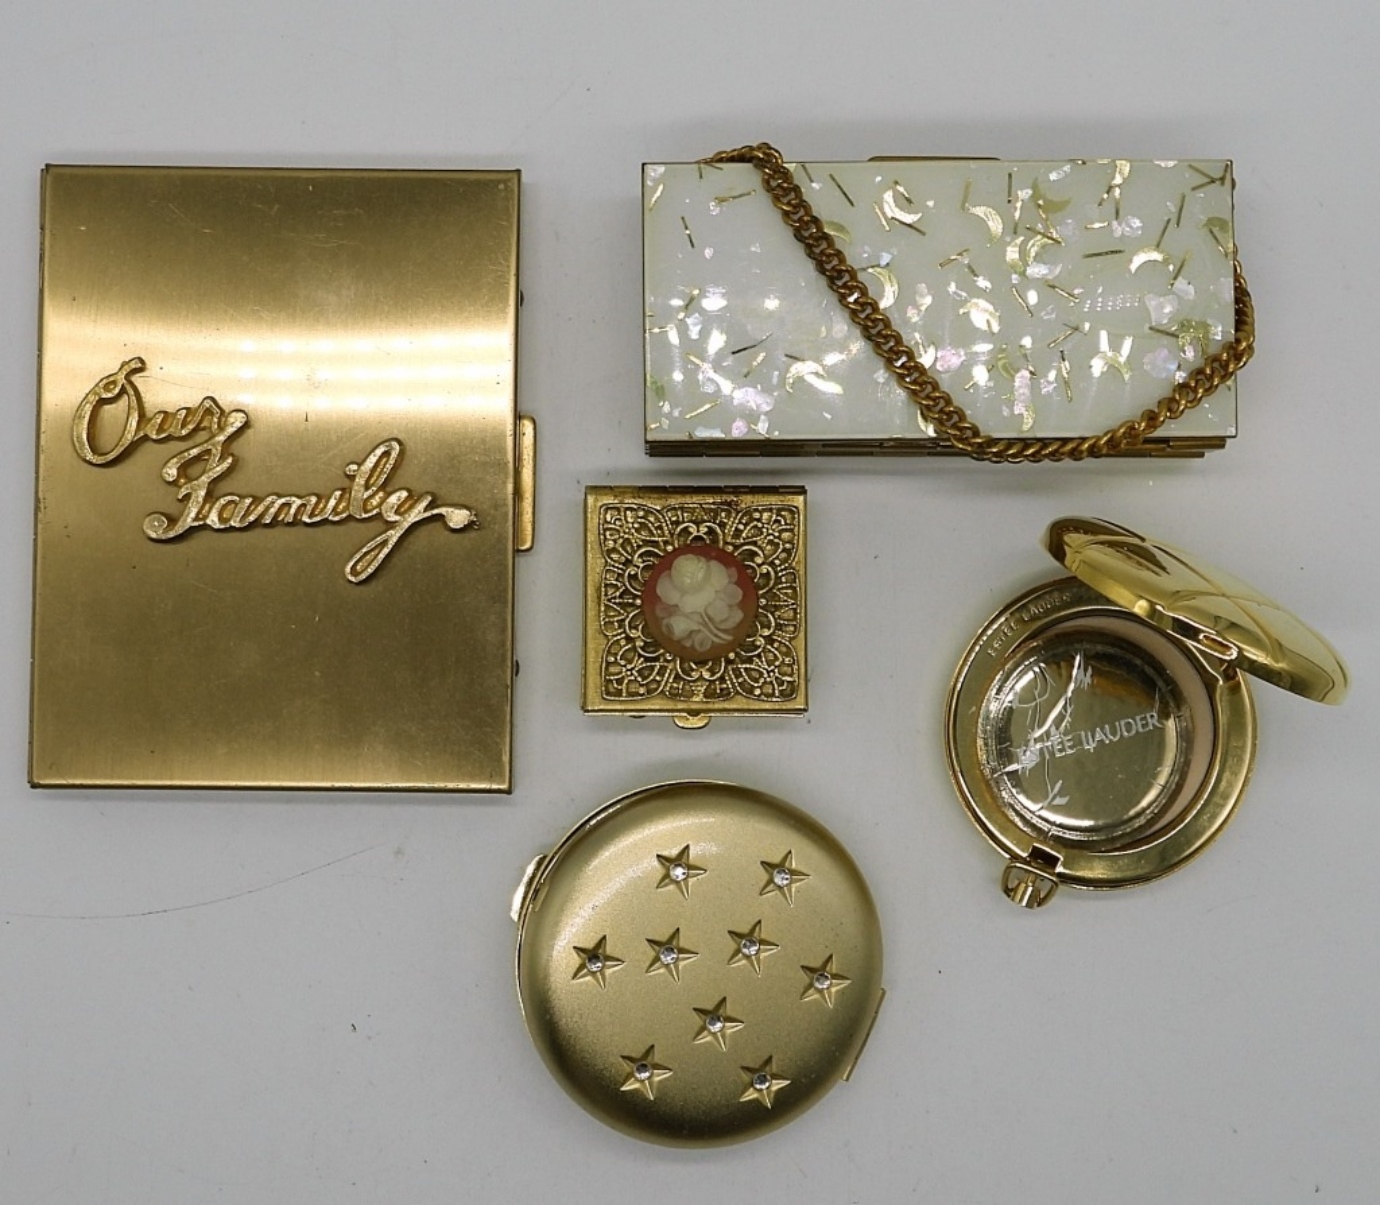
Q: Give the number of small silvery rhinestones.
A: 9